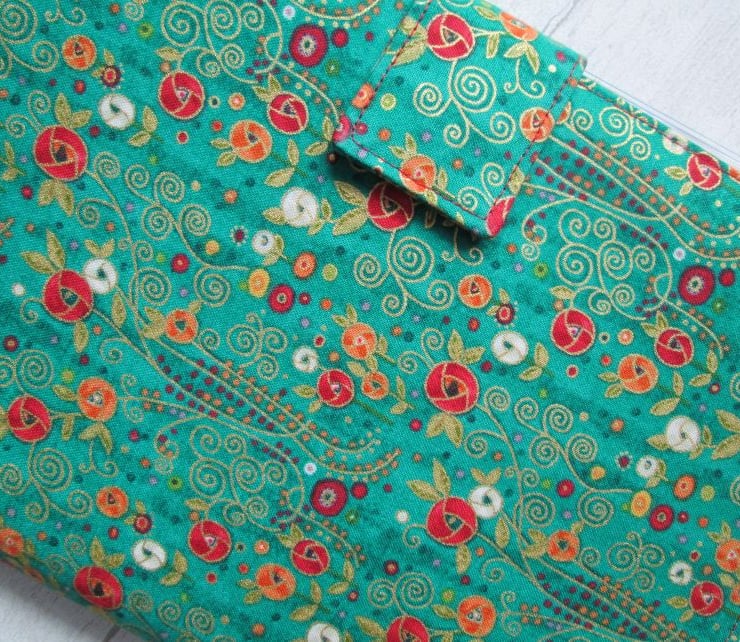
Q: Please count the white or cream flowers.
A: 13